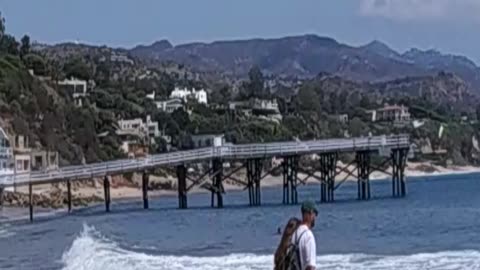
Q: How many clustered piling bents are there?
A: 7